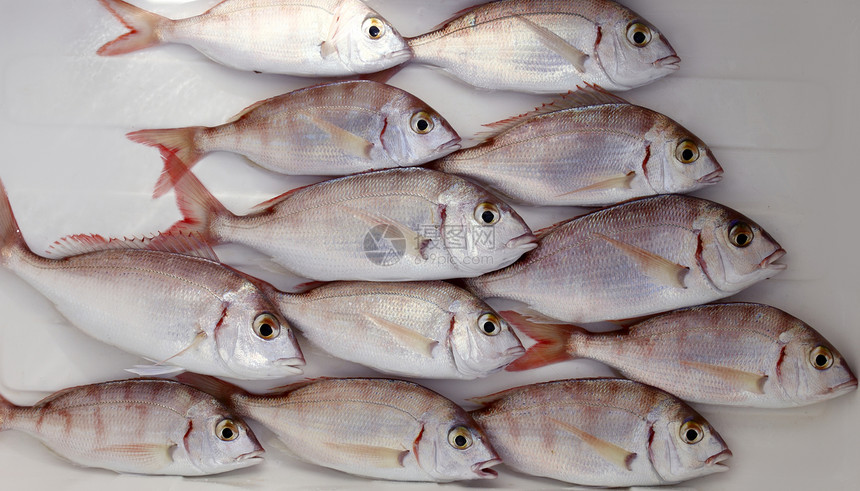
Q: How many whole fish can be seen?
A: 12